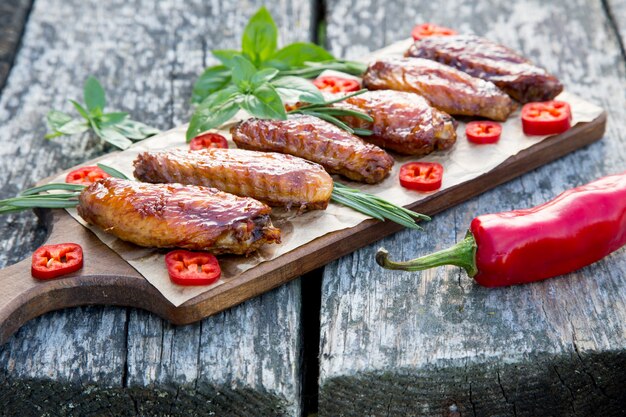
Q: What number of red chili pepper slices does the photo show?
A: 9